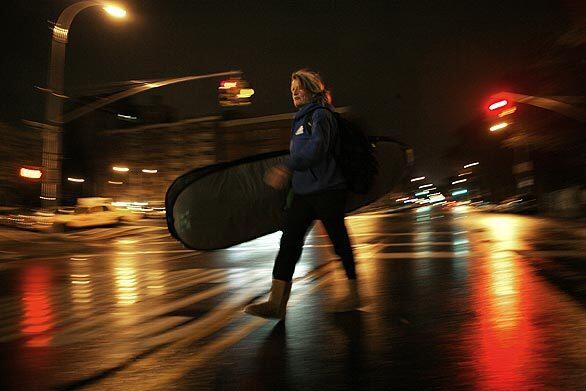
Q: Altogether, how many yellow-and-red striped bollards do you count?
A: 0